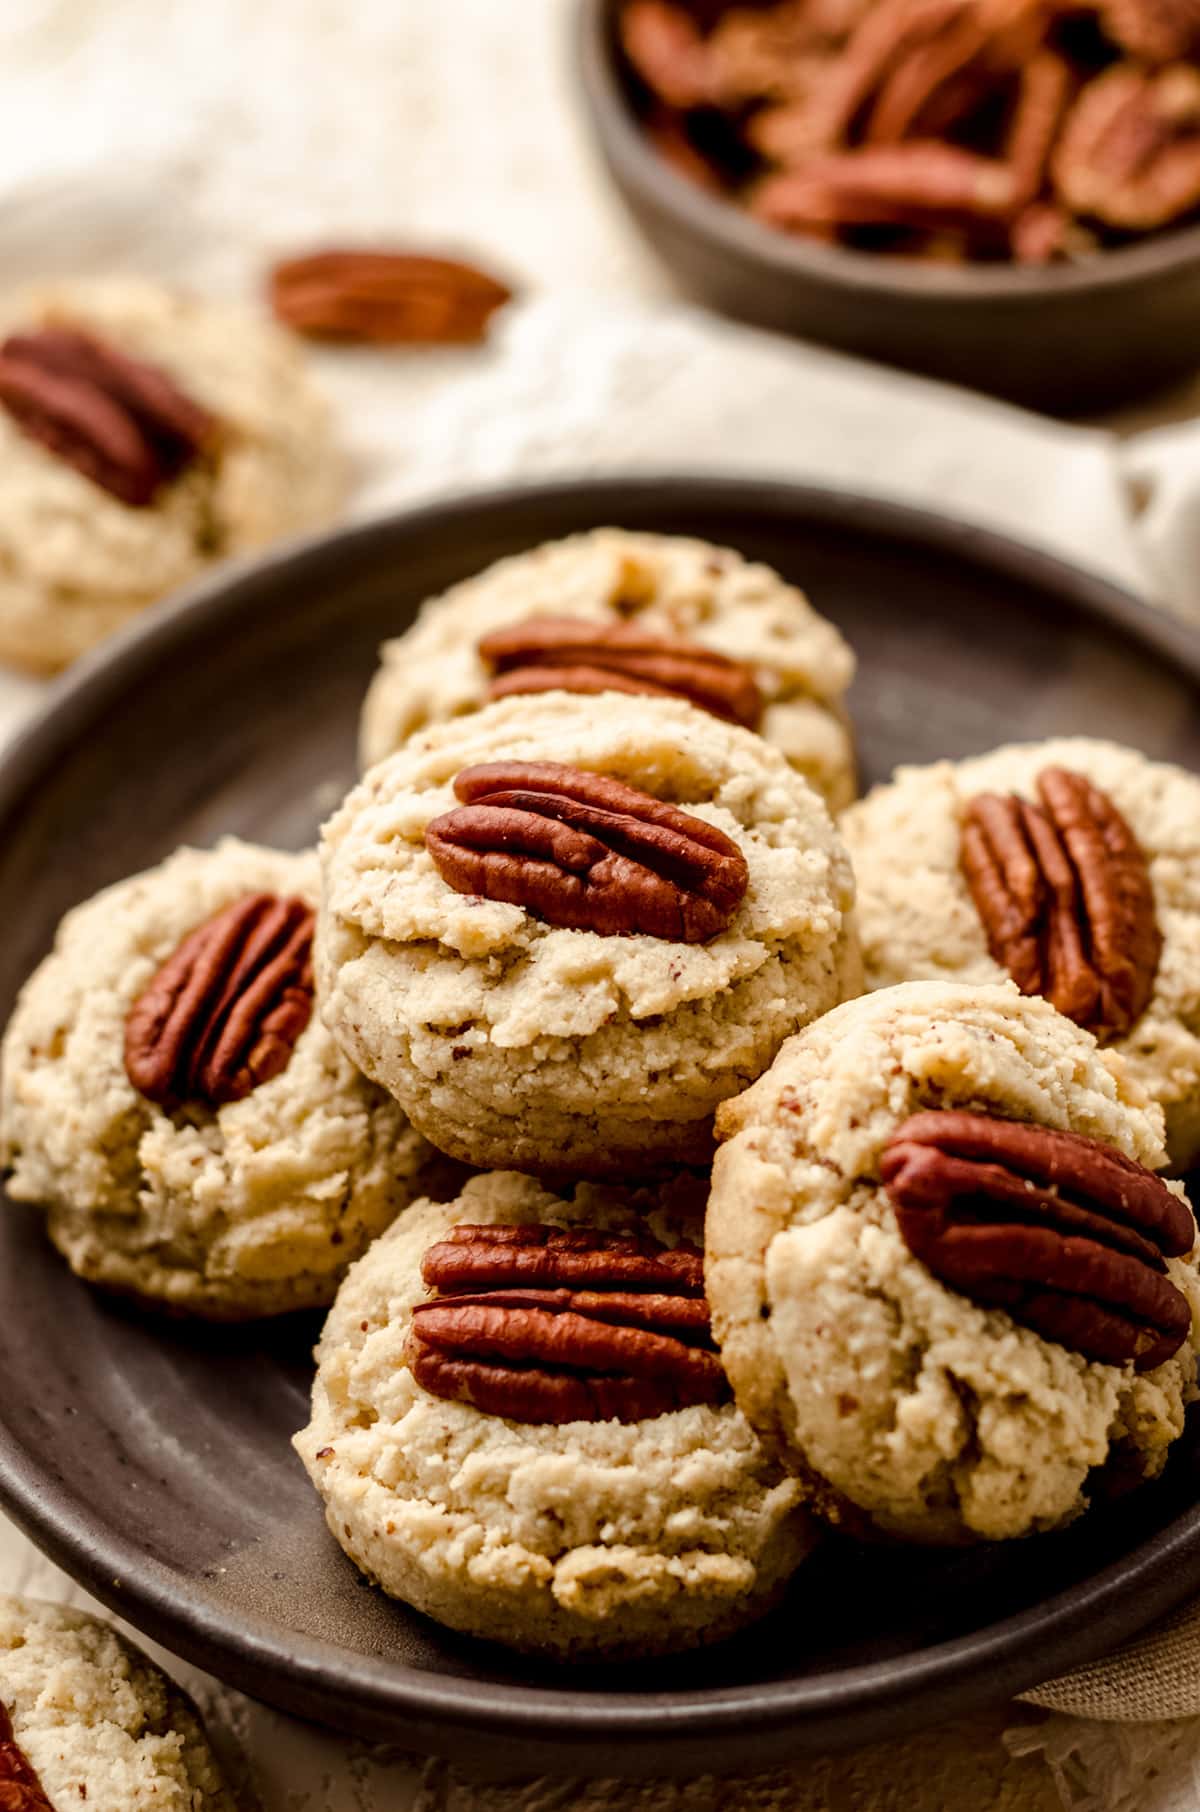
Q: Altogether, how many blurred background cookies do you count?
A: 1